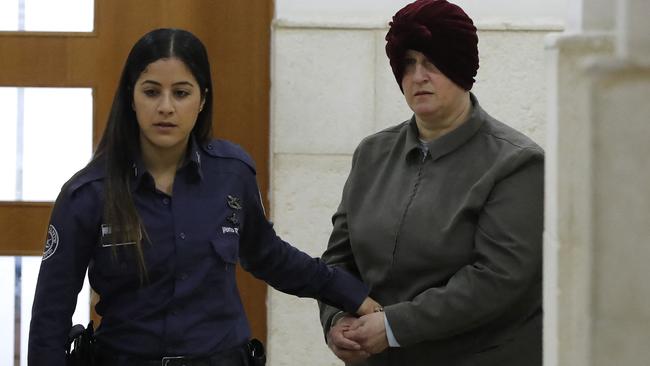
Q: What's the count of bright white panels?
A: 3